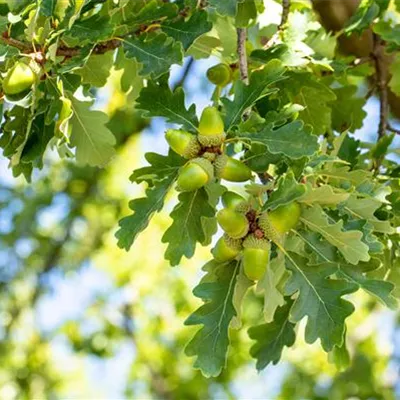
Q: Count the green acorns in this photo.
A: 11